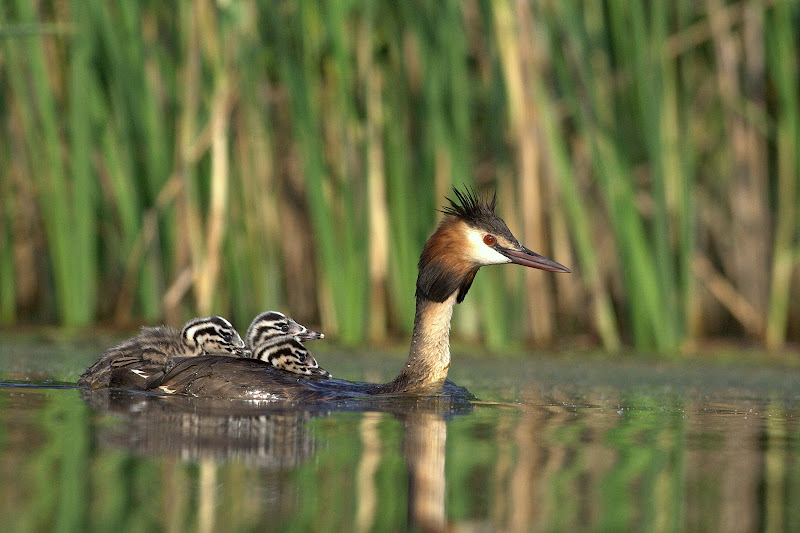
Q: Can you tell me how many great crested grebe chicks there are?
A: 3